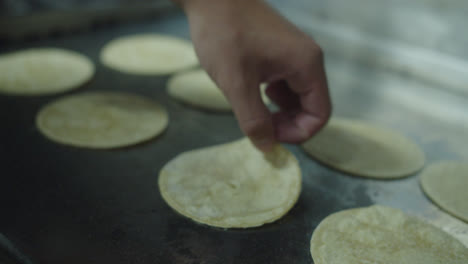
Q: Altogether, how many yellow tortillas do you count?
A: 8